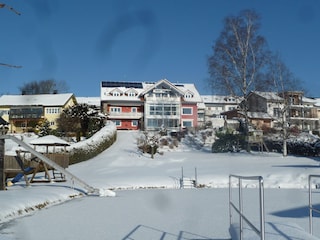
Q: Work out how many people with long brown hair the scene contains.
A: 0